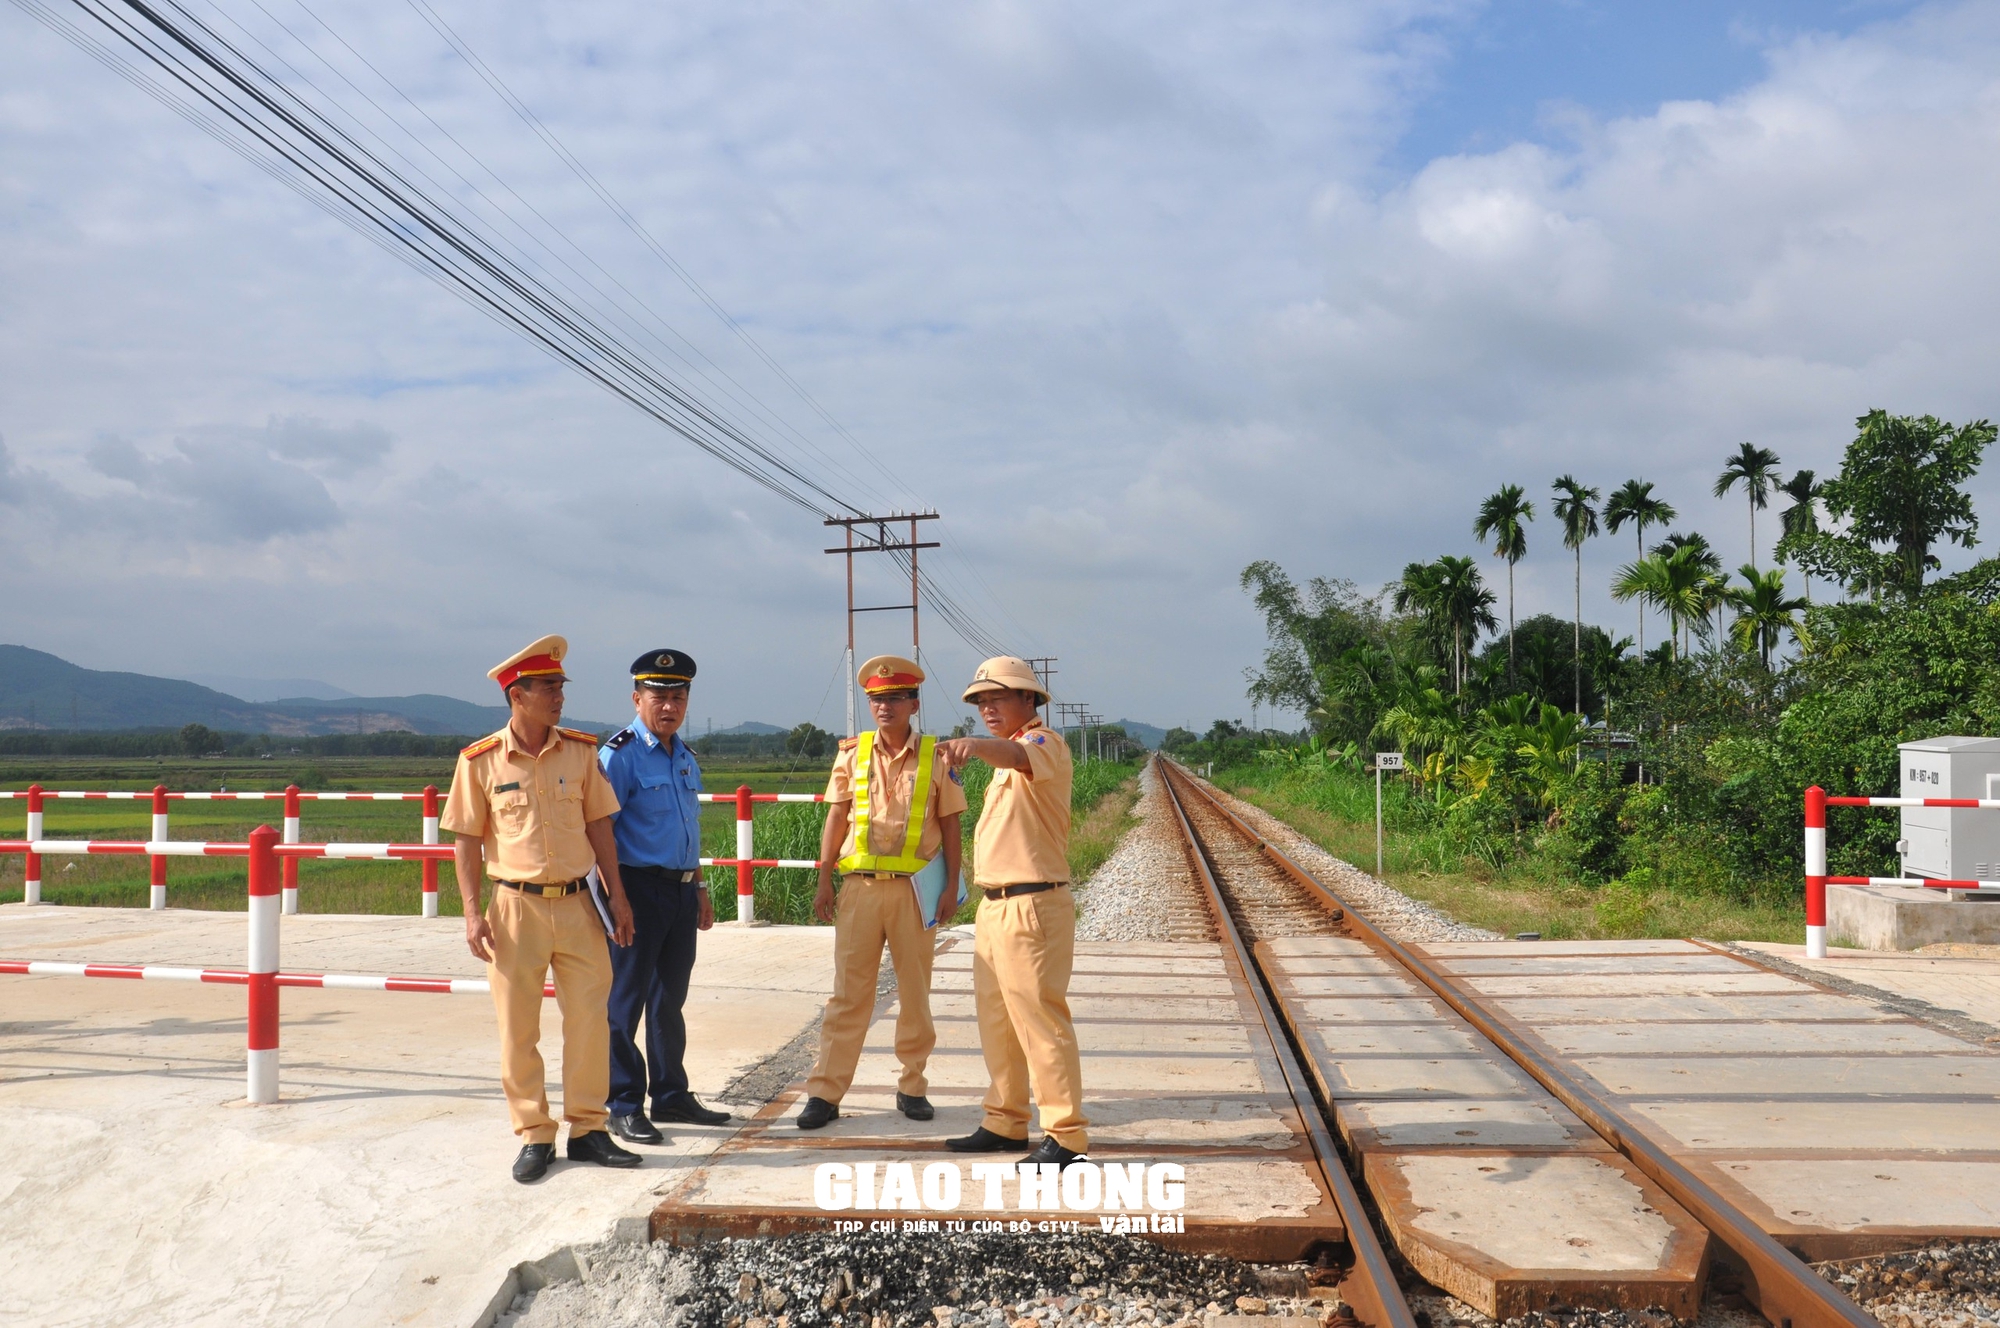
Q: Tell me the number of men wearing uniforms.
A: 4